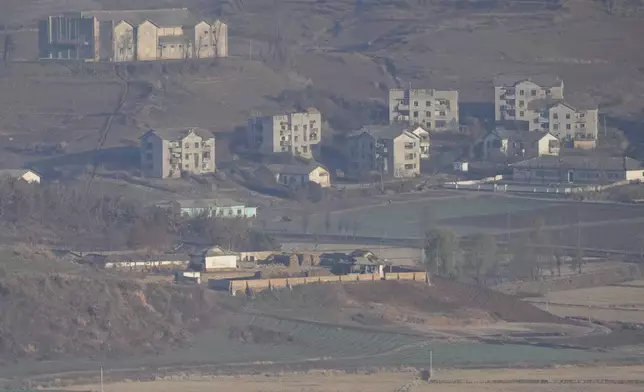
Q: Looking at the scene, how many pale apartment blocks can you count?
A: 6